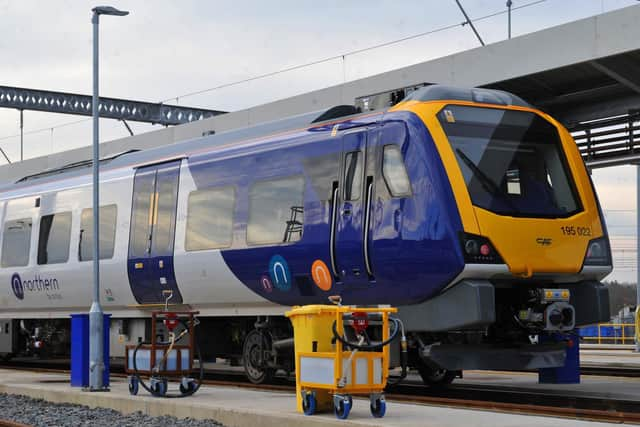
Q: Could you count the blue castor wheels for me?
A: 6